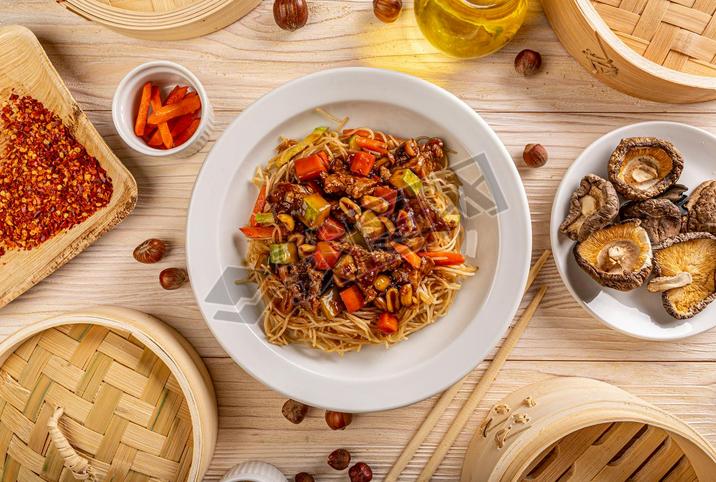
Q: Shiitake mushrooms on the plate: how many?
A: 6